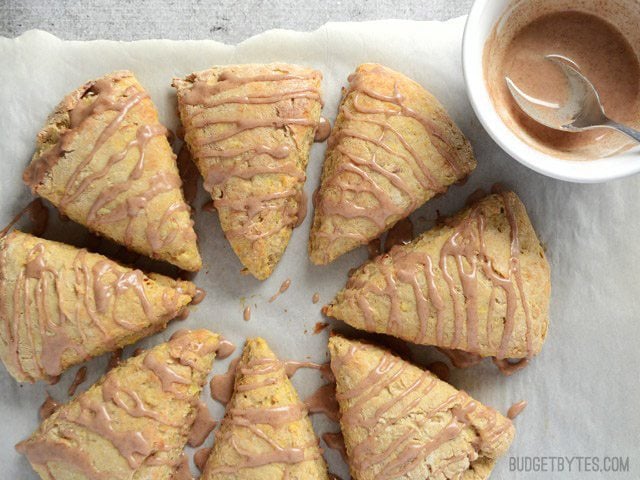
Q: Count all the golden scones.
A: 8